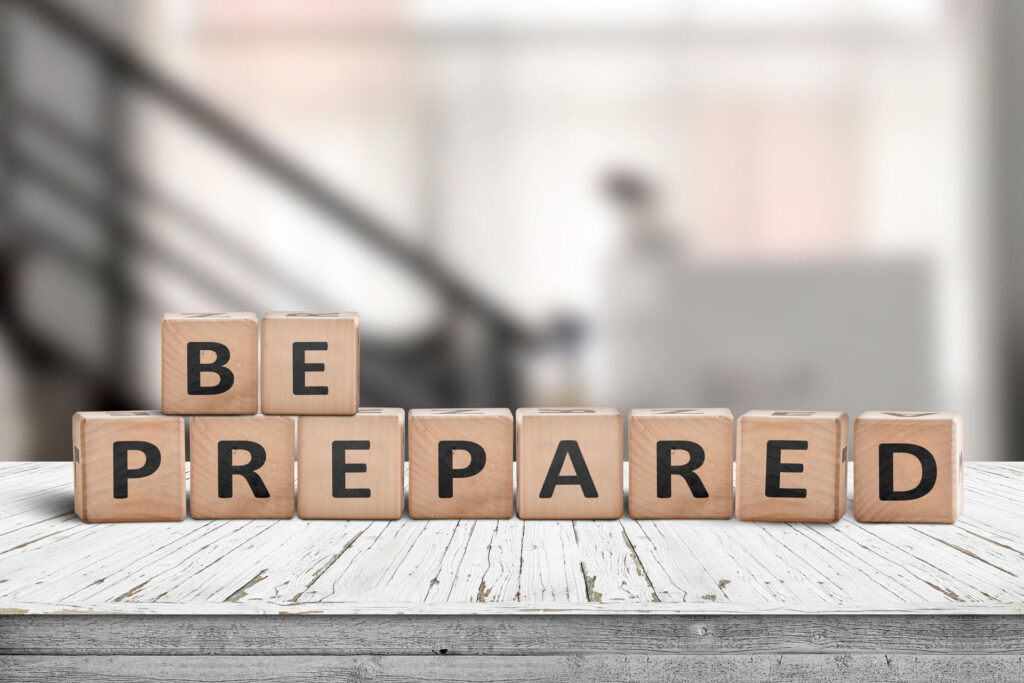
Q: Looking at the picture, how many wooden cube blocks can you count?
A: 10